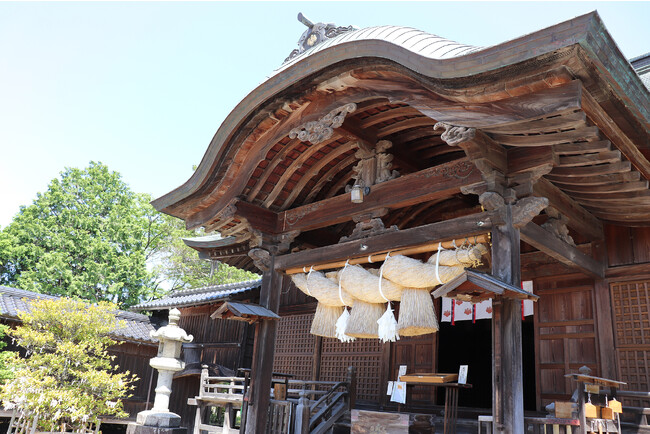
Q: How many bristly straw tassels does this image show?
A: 3